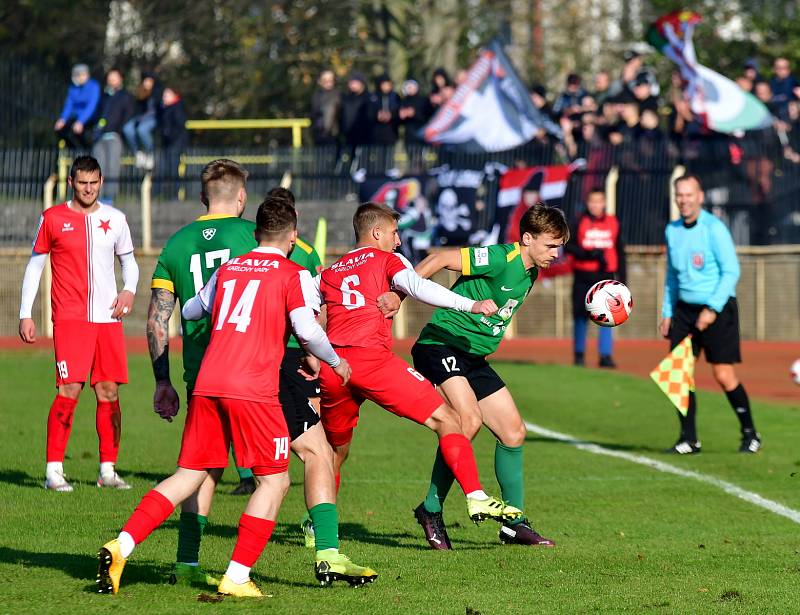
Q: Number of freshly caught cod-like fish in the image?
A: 0